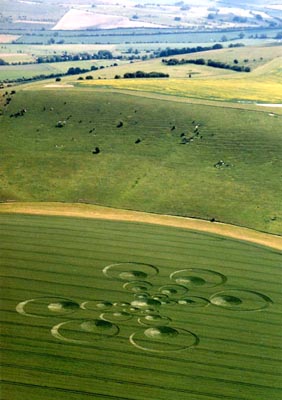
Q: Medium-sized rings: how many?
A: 6